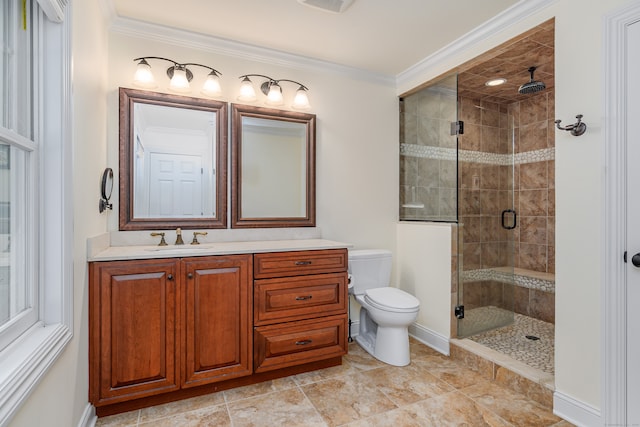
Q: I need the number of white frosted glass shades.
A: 6